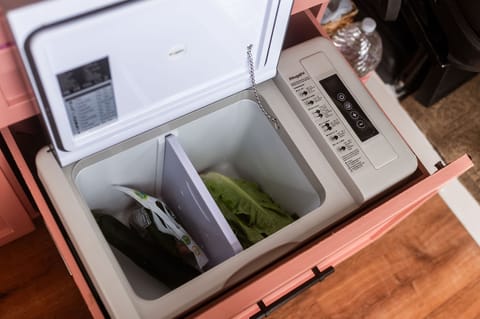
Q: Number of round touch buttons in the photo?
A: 4